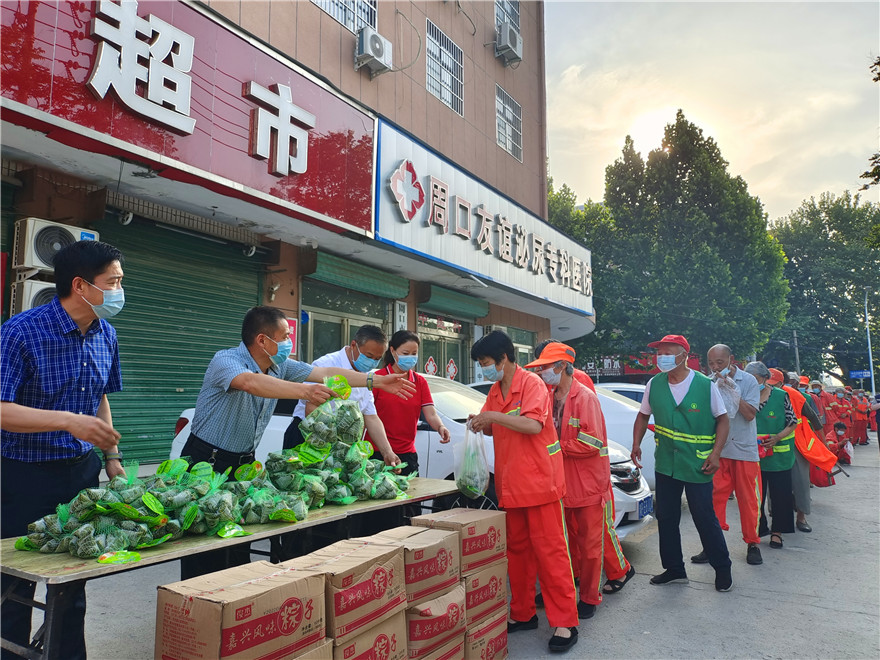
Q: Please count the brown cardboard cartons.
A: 10